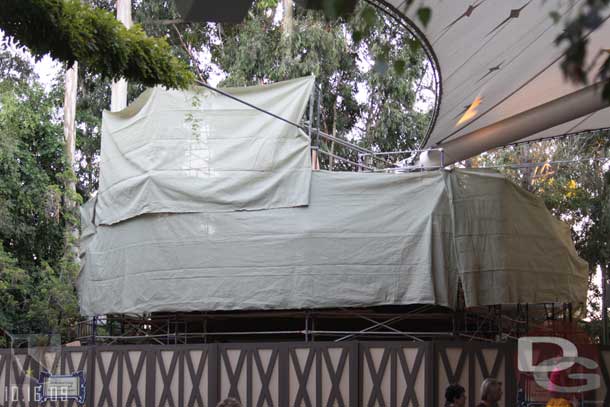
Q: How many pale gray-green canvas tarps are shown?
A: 3